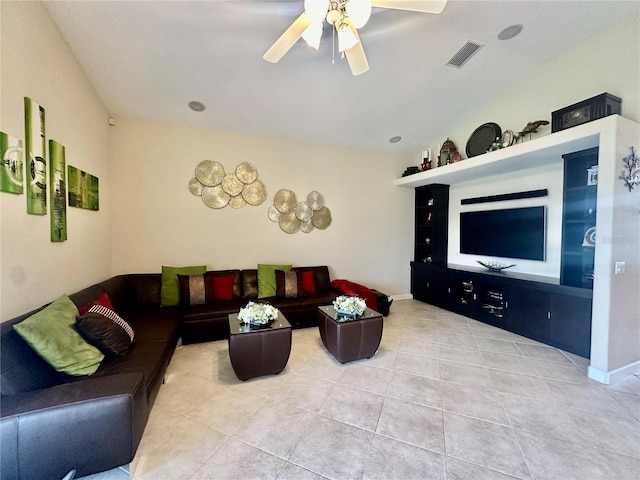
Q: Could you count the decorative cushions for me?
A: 9